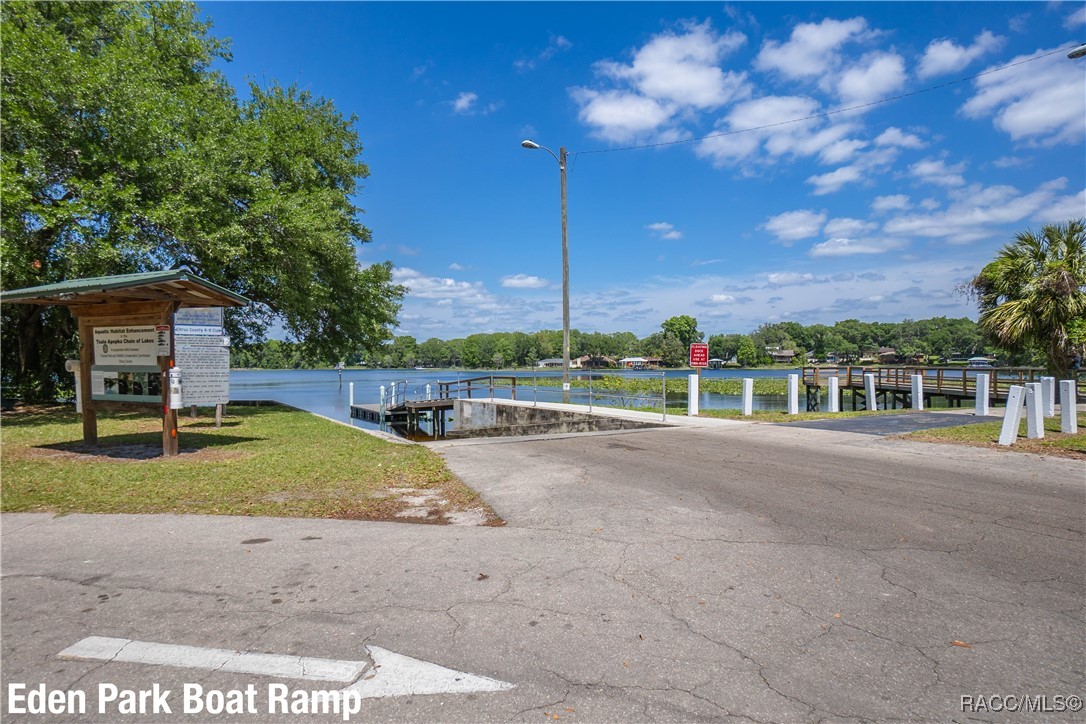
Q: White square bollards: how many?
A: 11